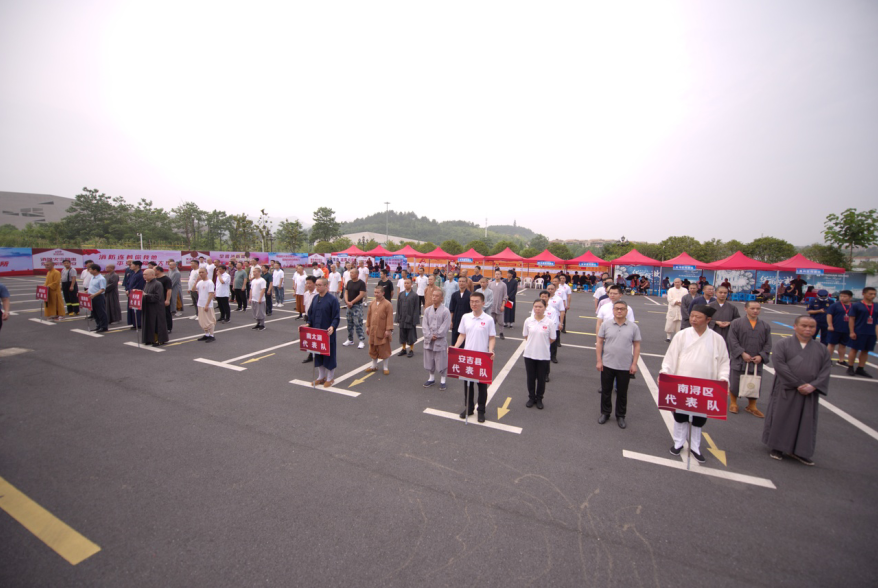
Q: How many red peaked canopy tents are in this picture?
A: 12